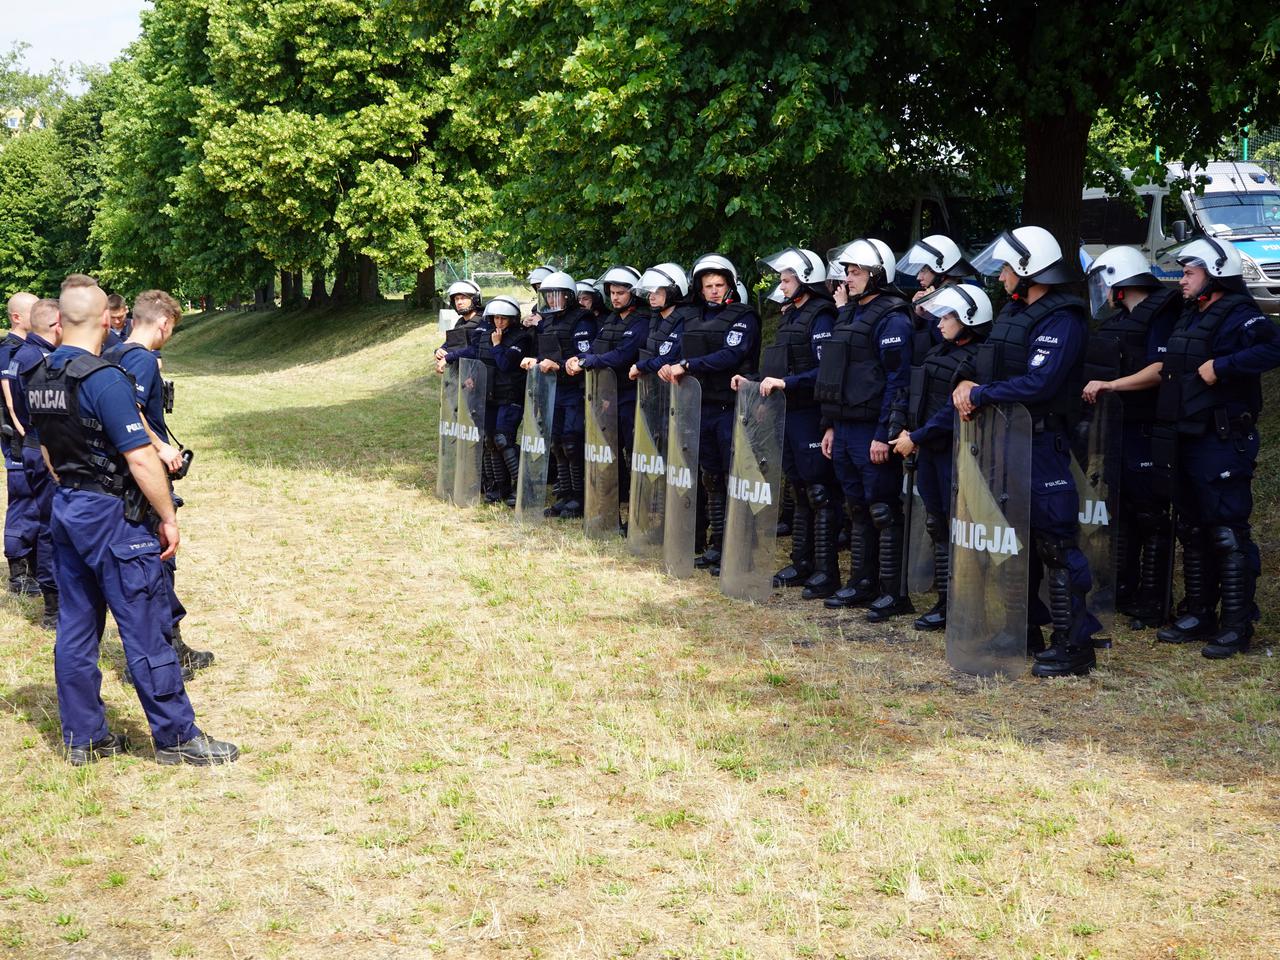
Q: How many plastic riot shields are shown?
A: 10